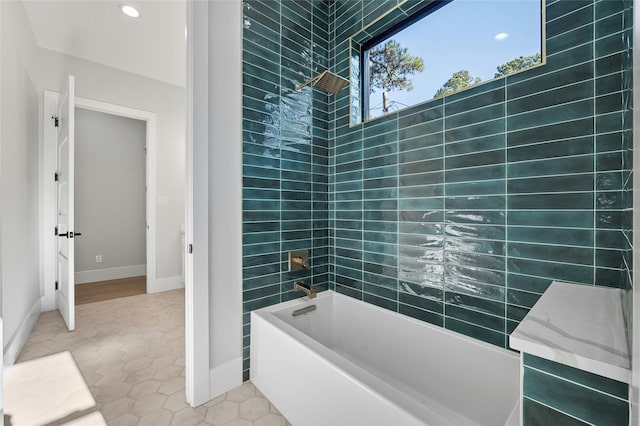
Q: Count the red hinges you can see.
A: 0